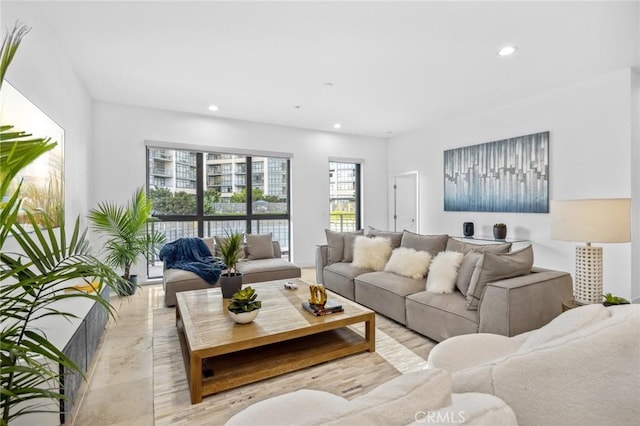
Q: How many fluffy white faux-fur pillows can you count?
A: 3